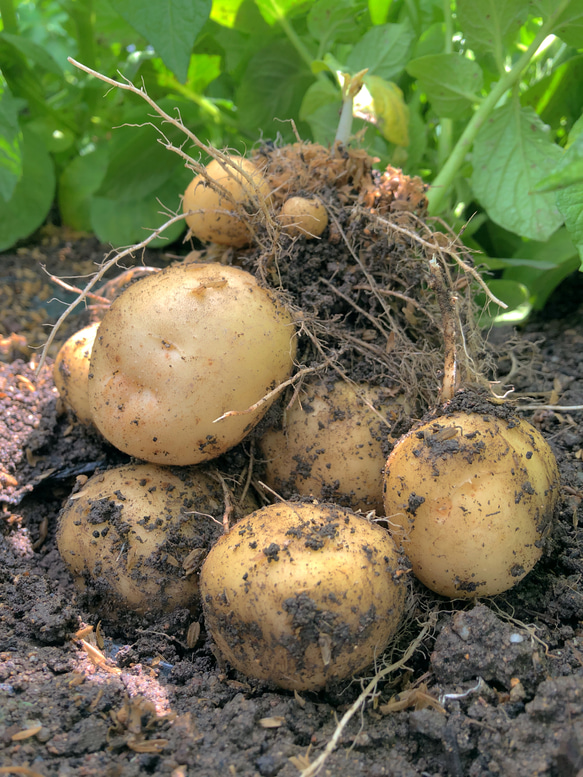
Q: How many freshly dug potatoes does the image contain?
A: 8